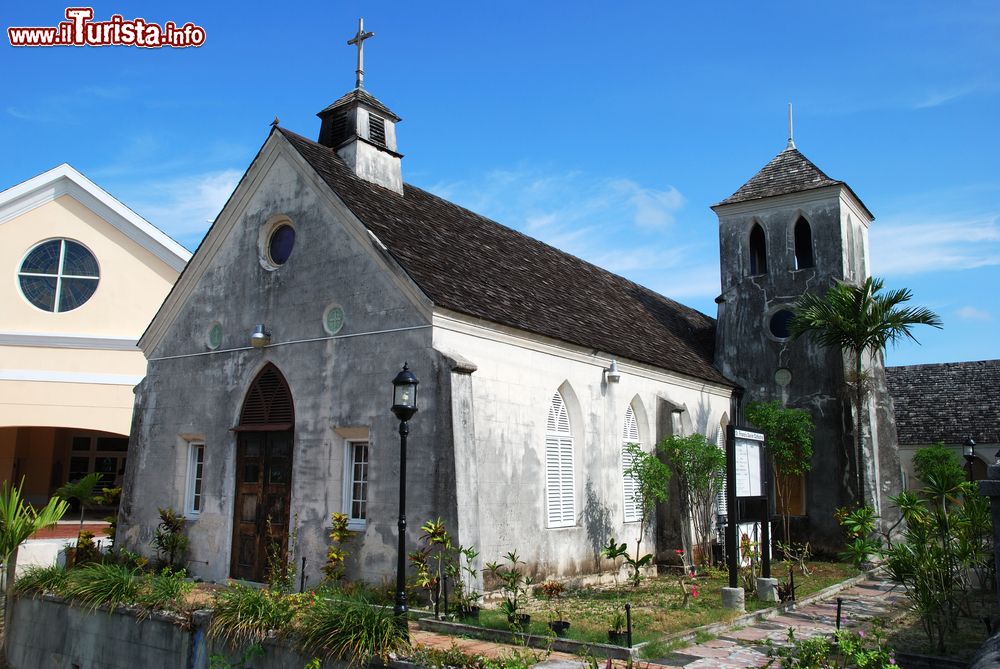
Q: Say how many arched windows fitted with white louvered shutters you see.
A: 3